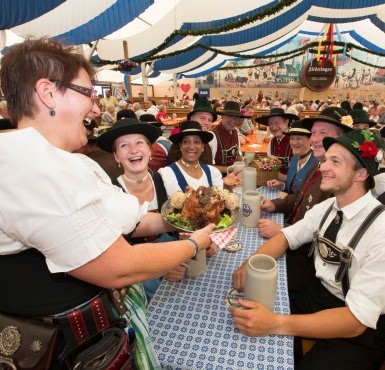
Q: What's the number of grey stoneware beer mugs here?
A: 6